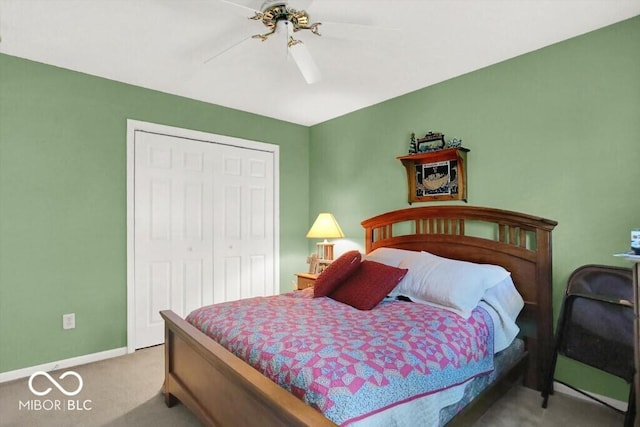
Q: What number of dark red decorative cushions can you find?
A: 2